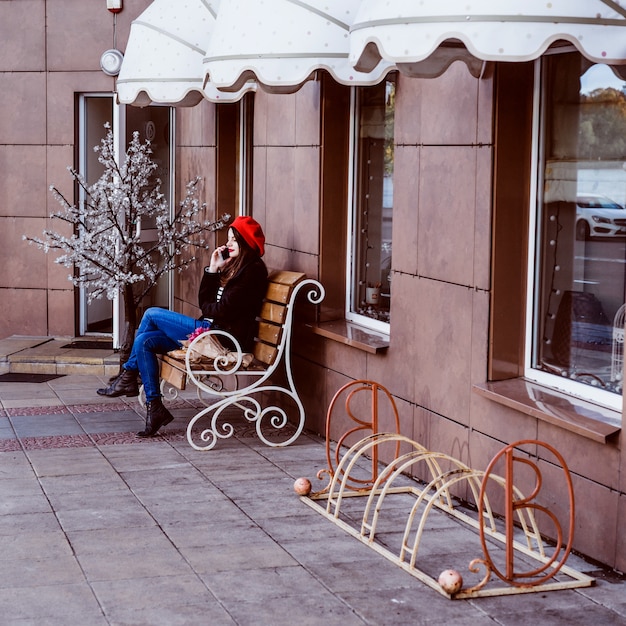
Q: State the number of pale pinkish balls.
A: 2